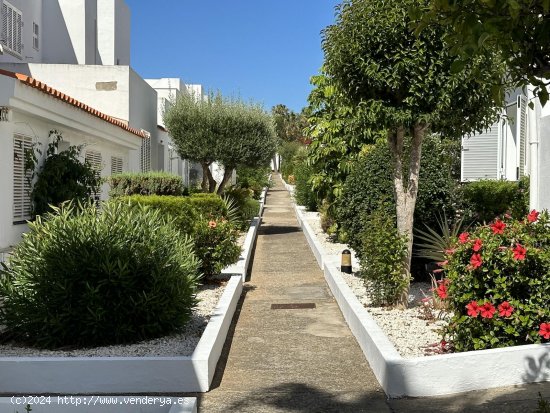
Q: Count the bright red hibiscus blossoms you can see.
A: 11